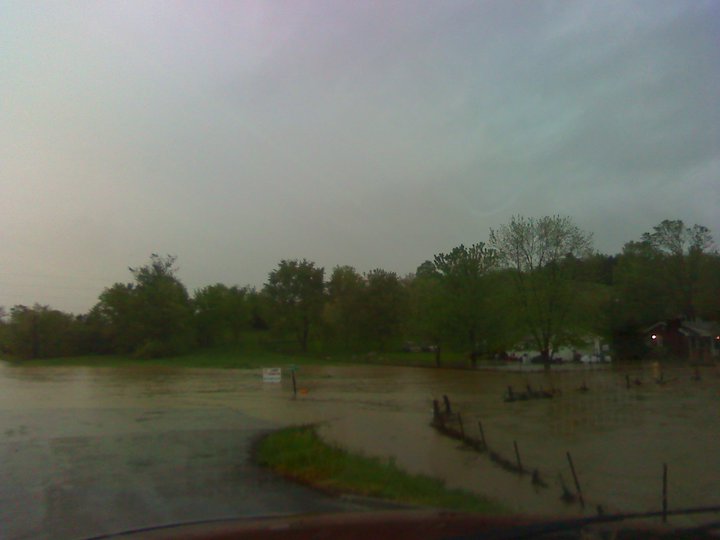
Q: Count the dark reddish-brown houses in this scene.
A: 1